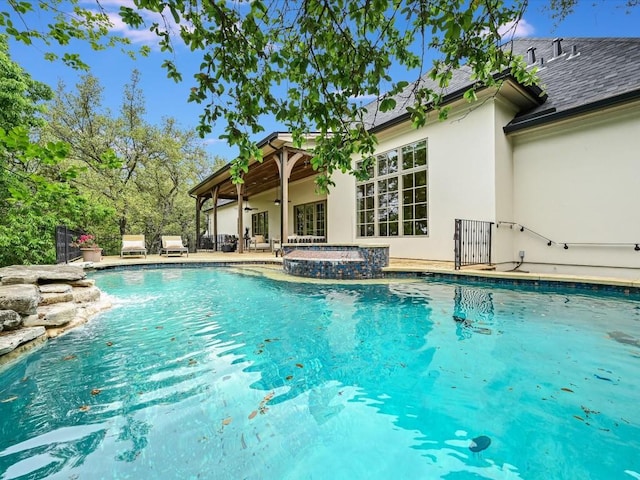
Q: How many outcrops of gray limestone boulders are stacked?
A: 1